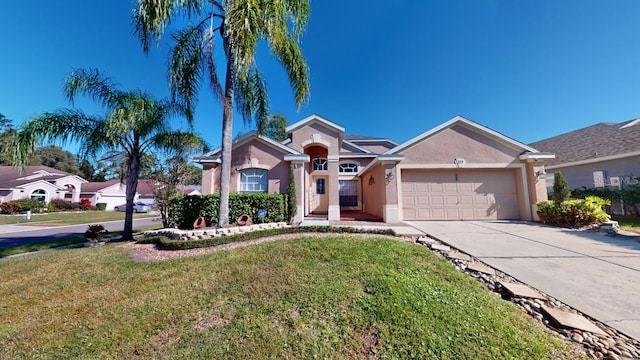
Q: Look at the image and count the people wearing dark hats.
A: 0